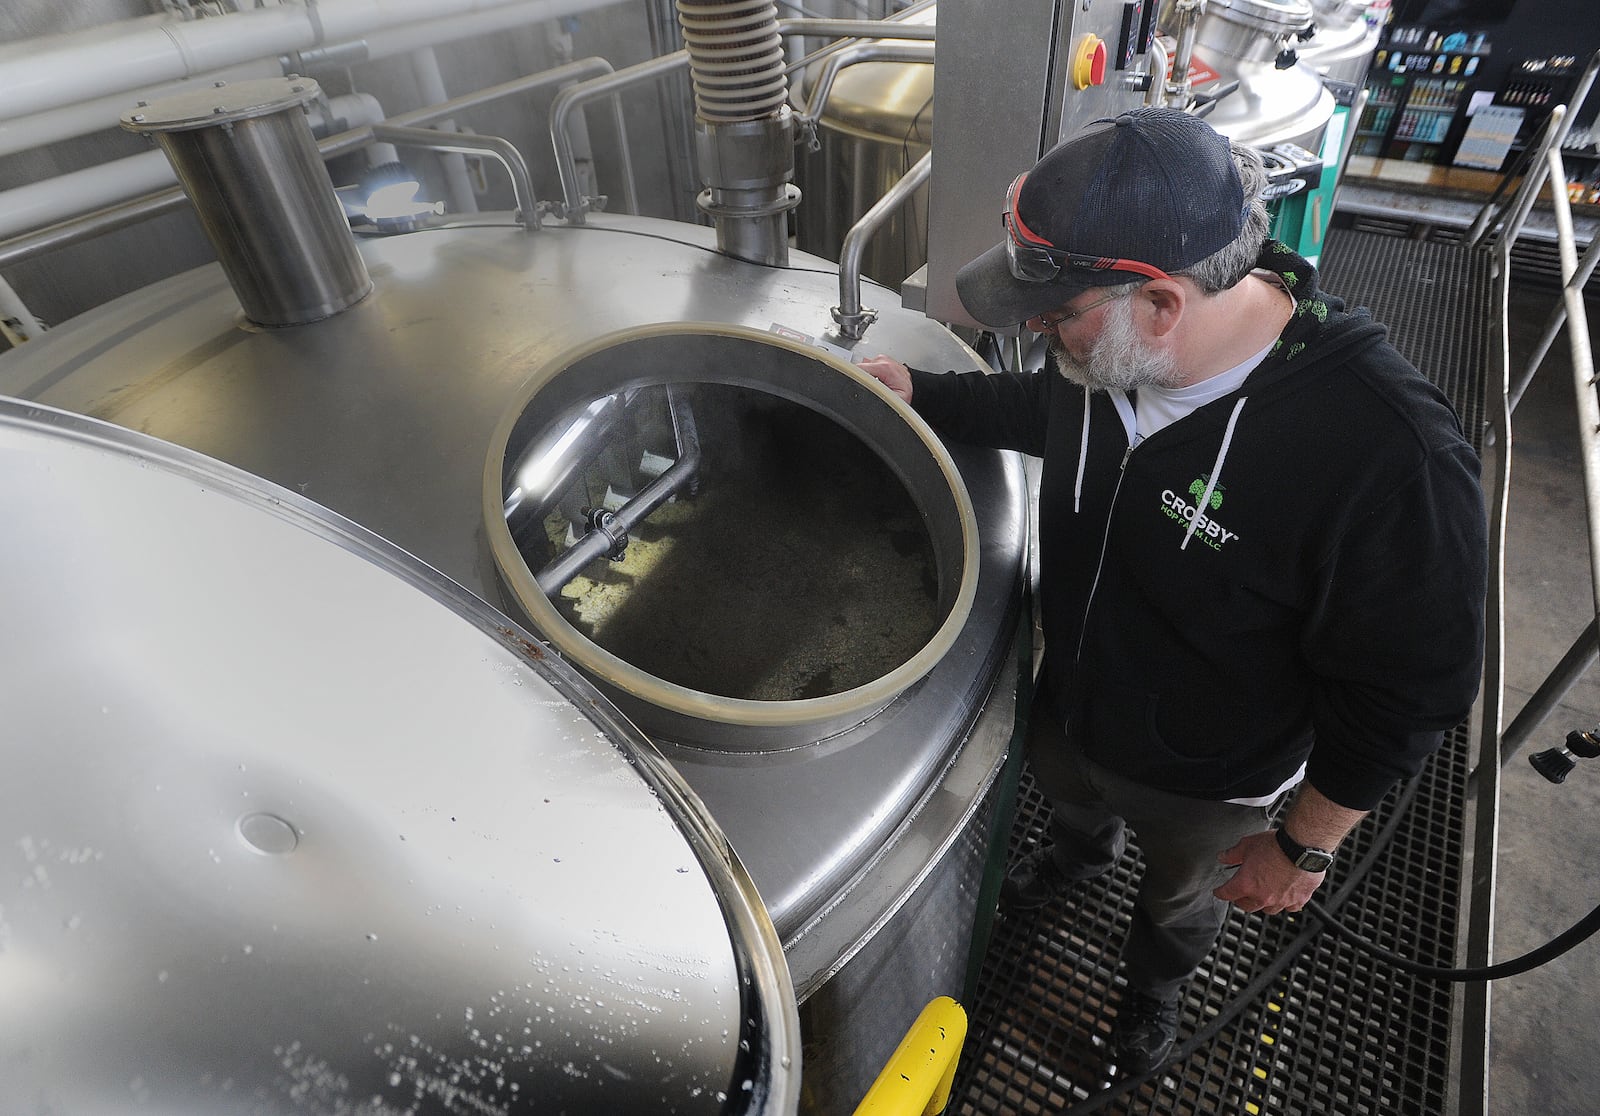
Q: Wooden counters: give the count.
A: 1